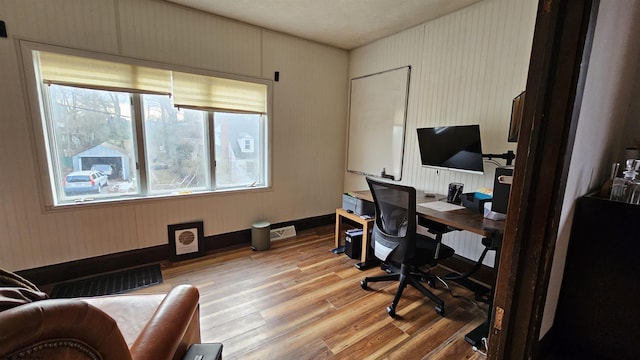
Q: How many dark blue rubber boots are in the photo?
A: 0